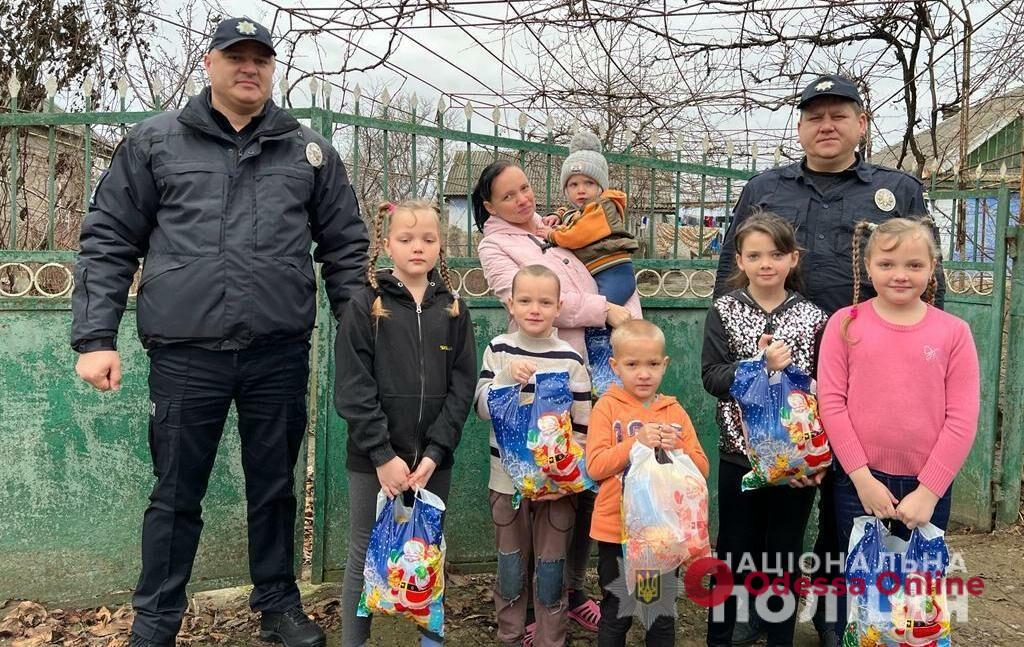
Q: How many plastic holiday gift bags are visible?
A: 6